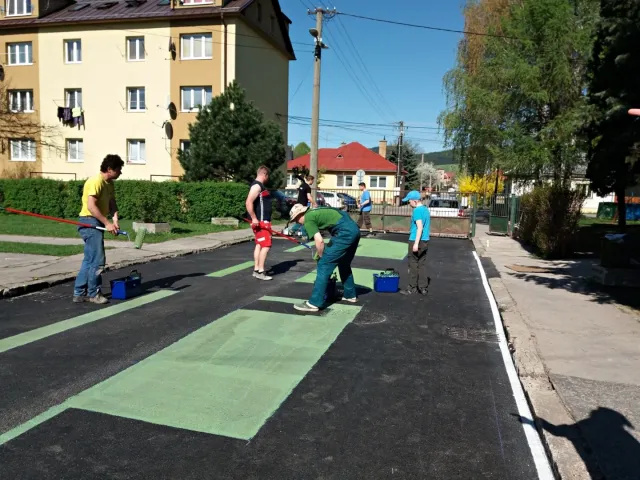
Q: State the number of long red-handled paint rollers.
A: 2